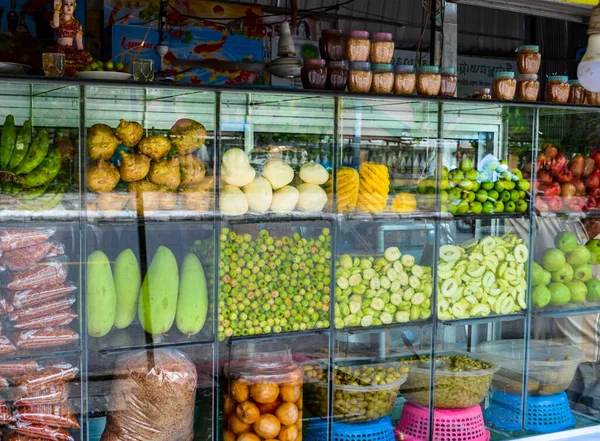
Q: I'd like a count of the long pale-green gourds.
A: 4